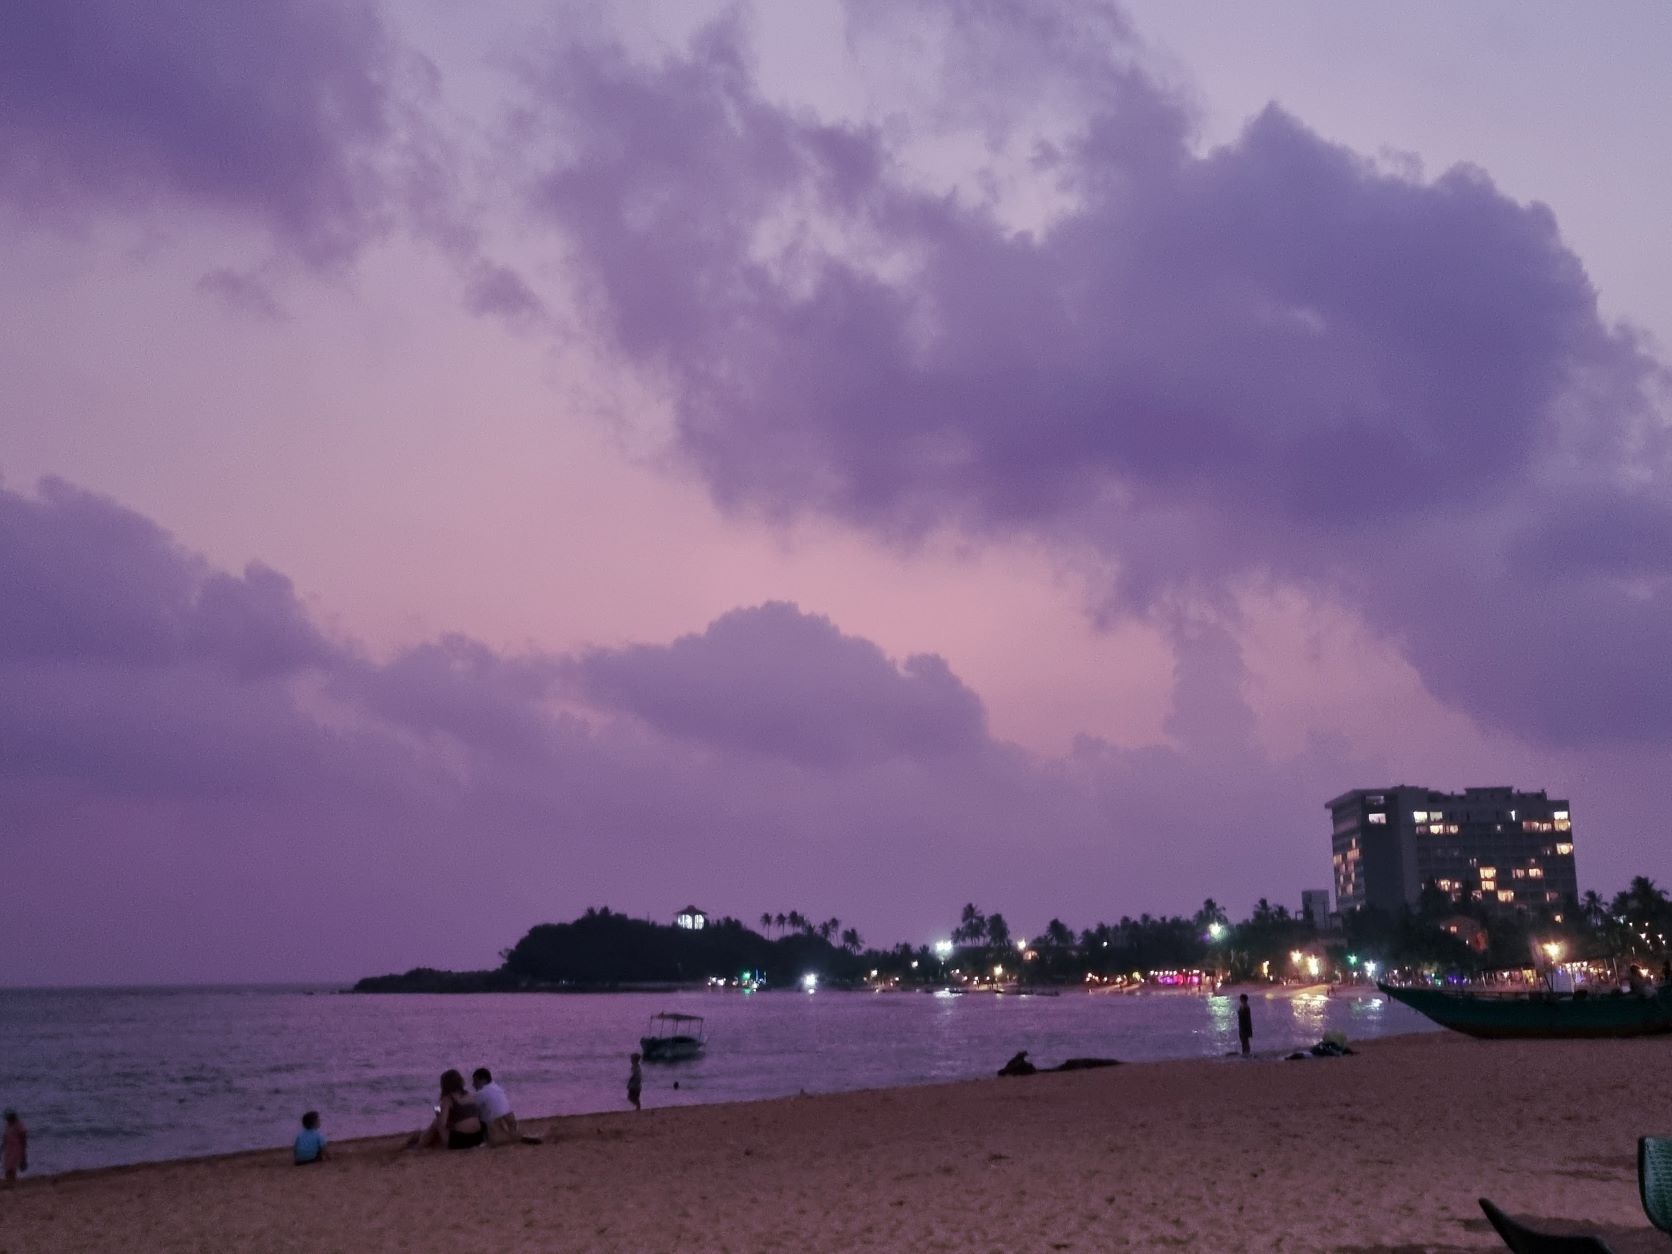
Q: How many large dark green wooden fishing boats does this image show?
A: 1